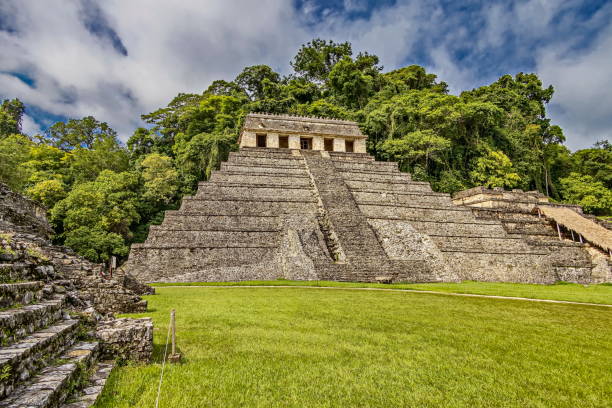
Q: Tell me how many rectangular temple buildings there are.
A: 1